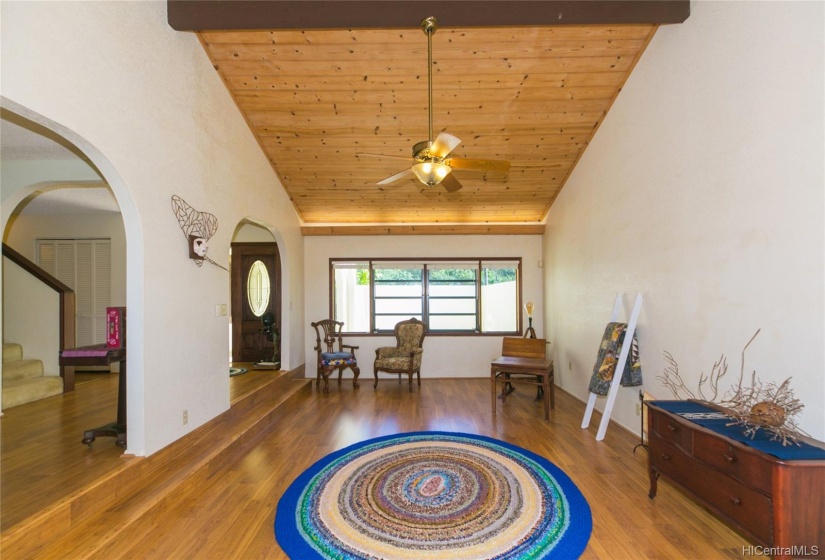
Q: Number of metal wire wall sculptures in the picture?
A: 1